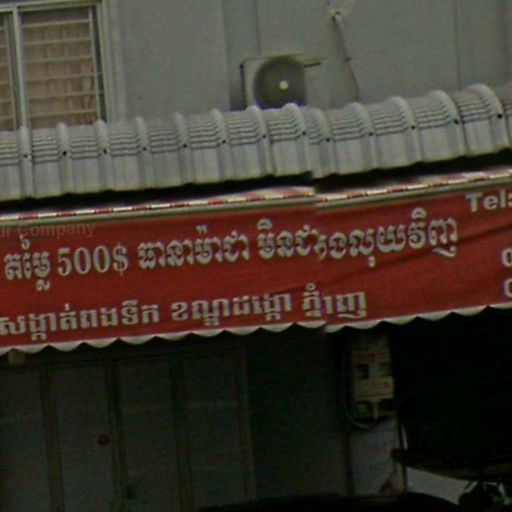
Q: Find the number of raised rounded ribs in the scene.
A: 13